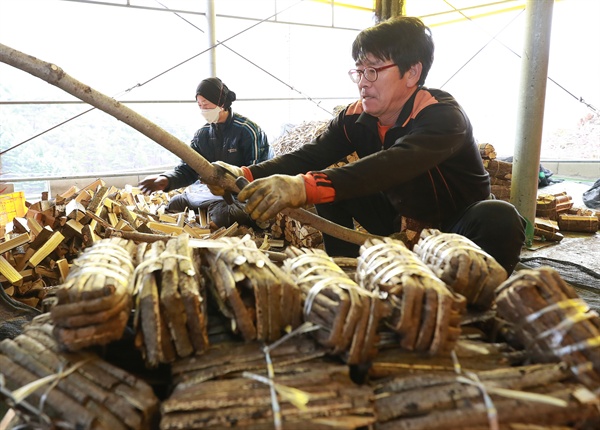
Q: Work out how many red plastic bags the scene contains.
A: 0